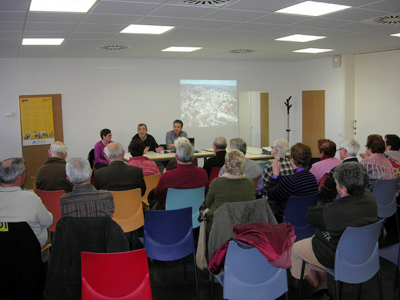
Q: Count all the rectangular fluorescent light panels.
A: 8